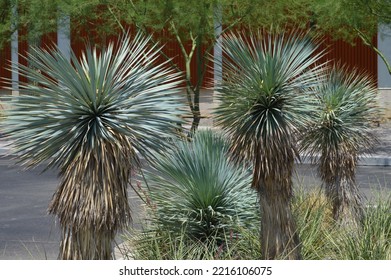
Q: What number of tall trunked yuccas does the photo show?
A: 3